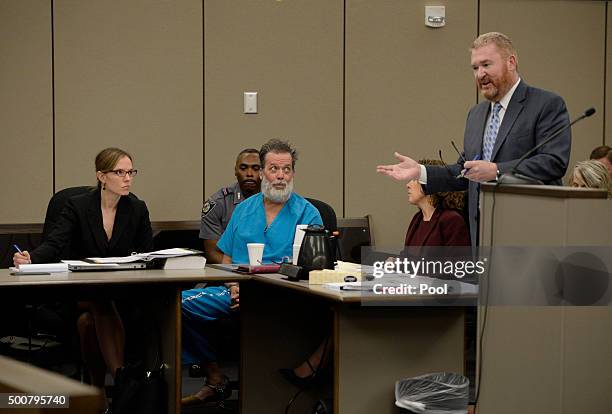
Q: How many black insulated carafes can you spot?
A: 1